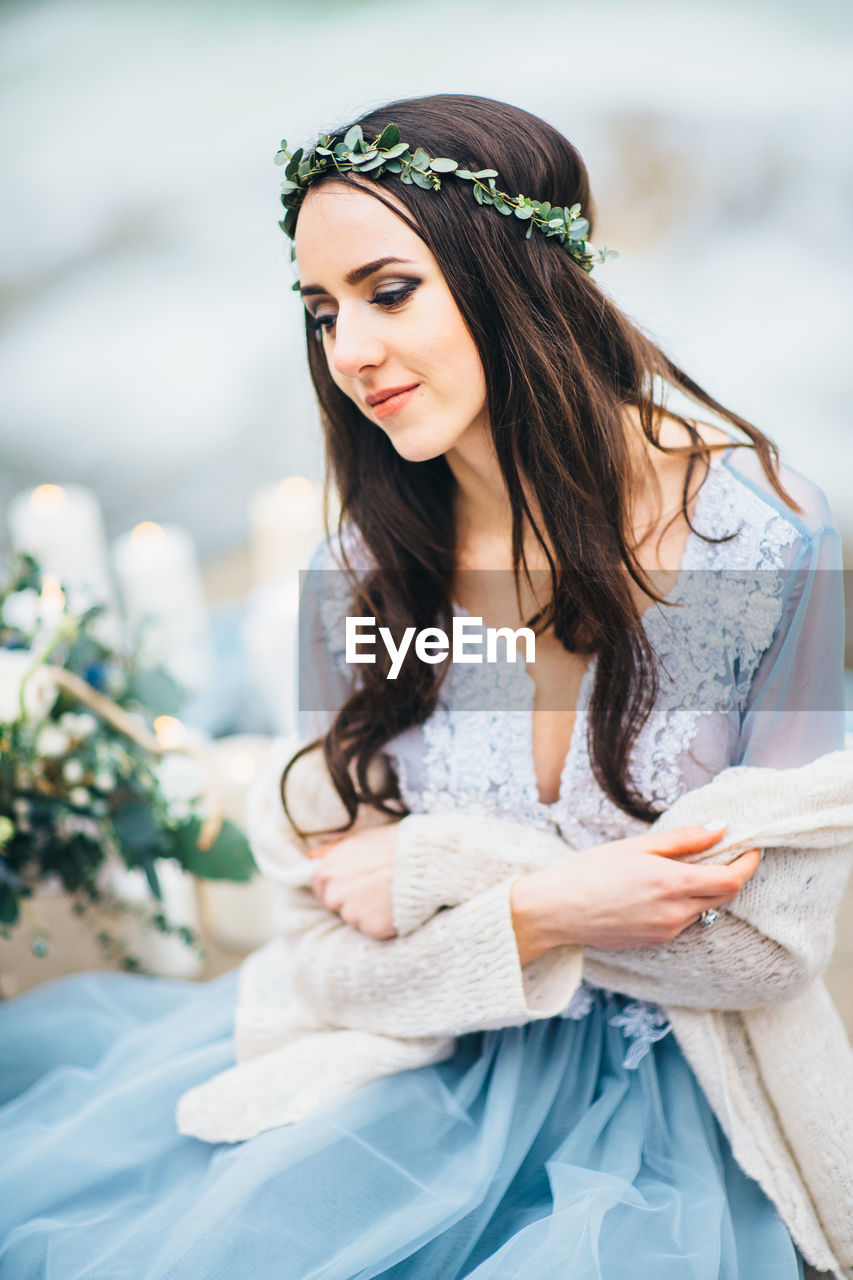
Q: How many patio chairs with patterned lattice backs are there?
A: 0